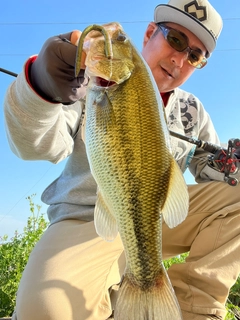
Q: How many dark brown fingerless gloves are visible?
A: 1